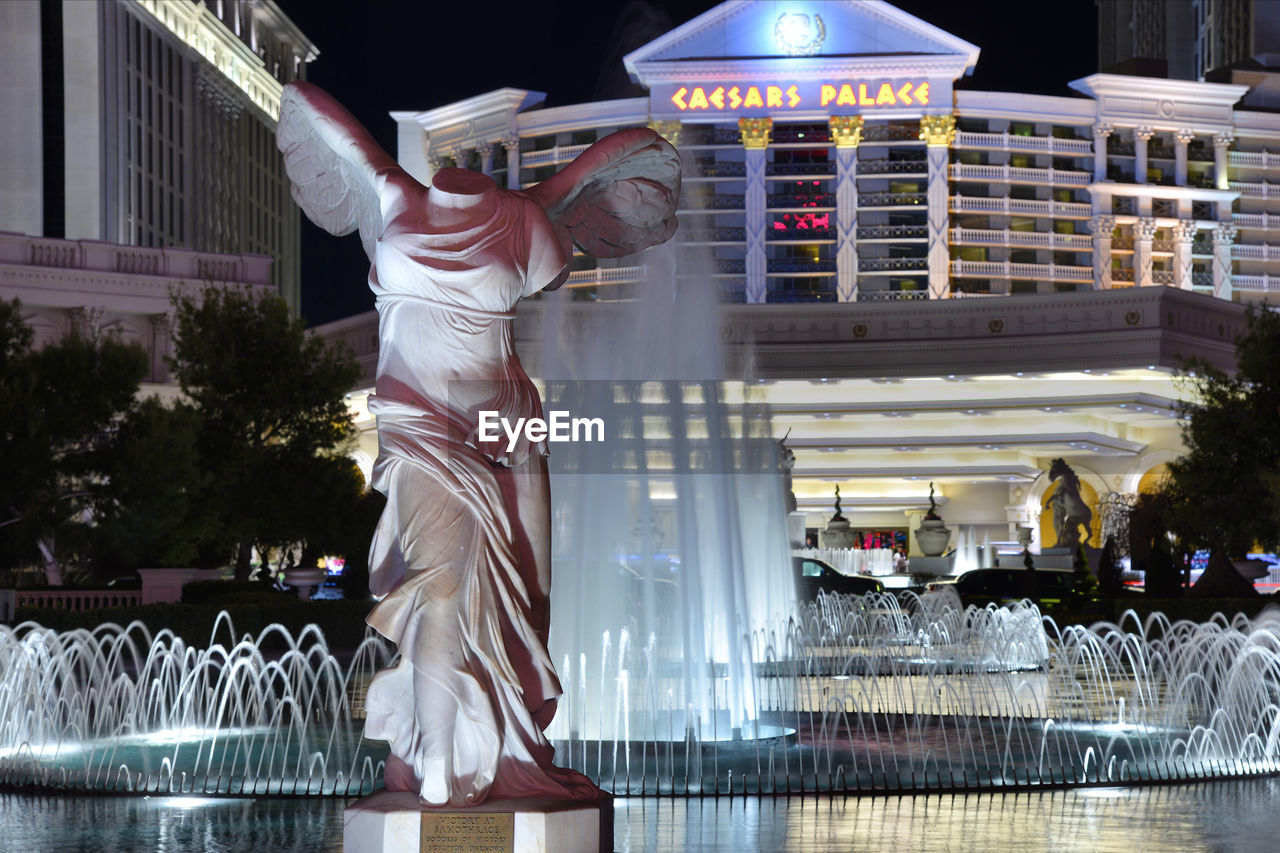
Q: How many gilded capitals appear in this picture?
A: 4